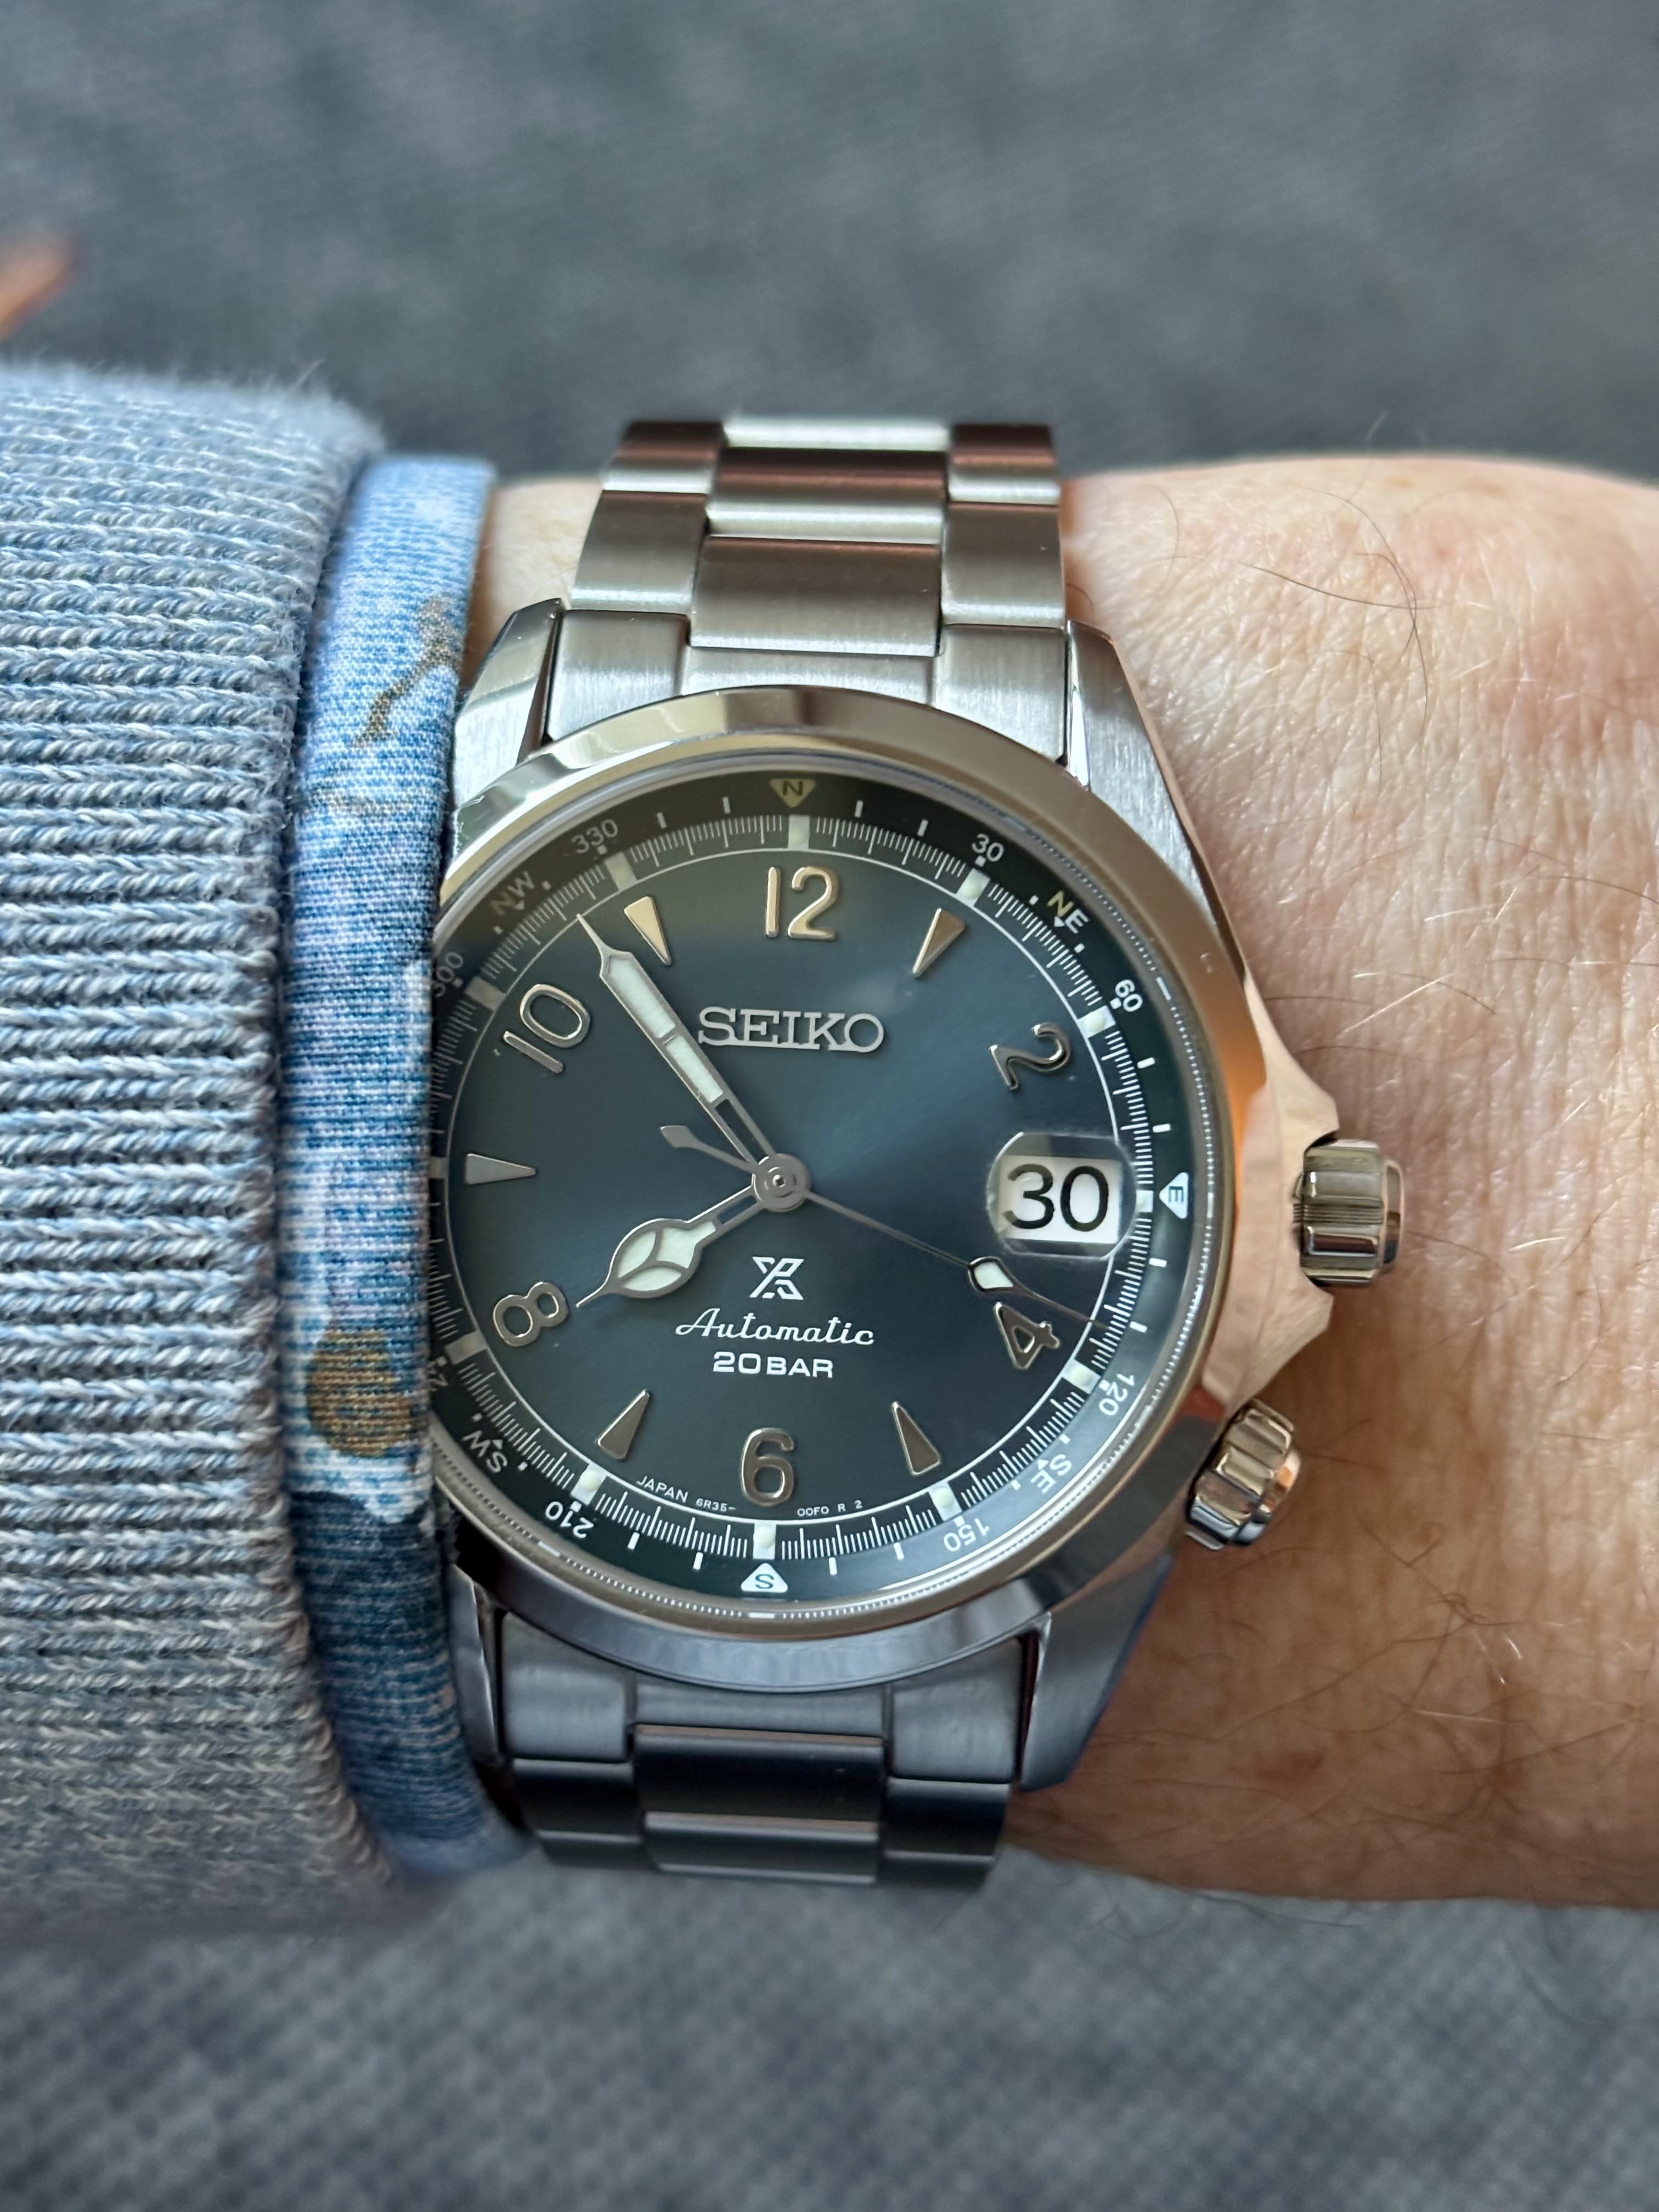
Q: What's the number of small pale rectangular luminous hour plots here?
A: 12